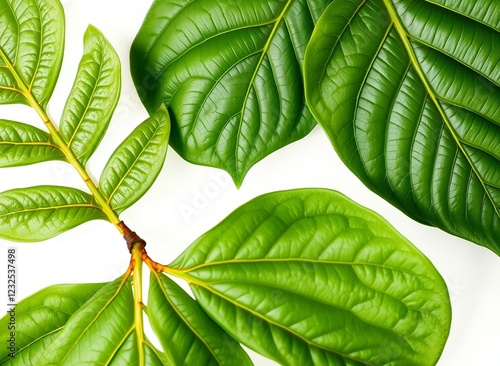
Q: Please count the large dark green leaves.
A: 2